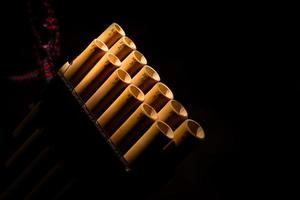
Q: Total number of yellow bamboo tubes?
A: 13